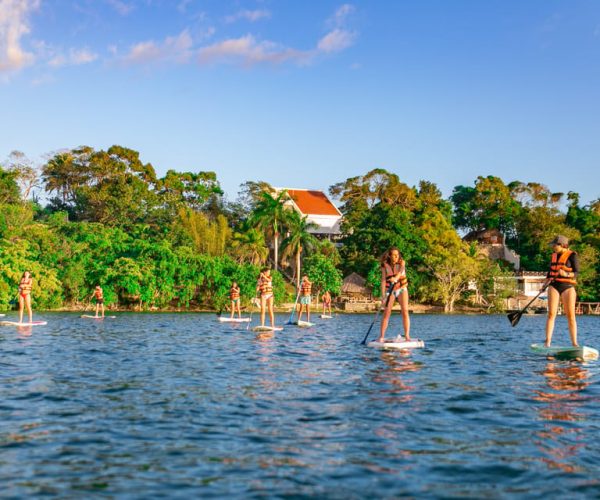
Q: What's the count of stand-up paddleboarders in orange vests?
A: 8